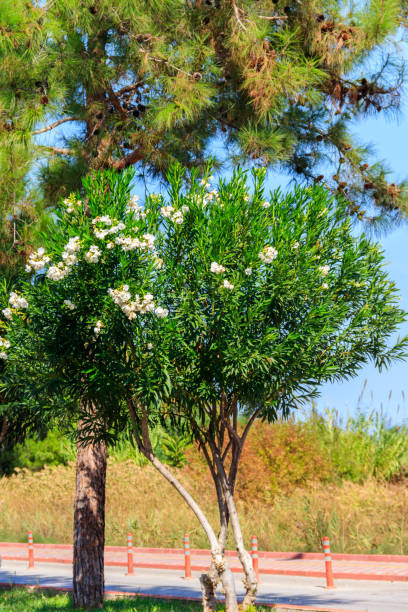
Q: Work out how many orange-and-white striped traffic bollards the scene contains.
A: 5